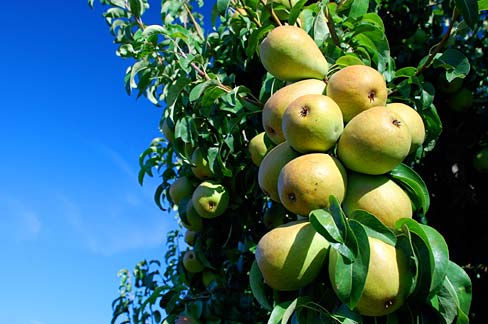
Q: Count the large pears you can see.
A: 11